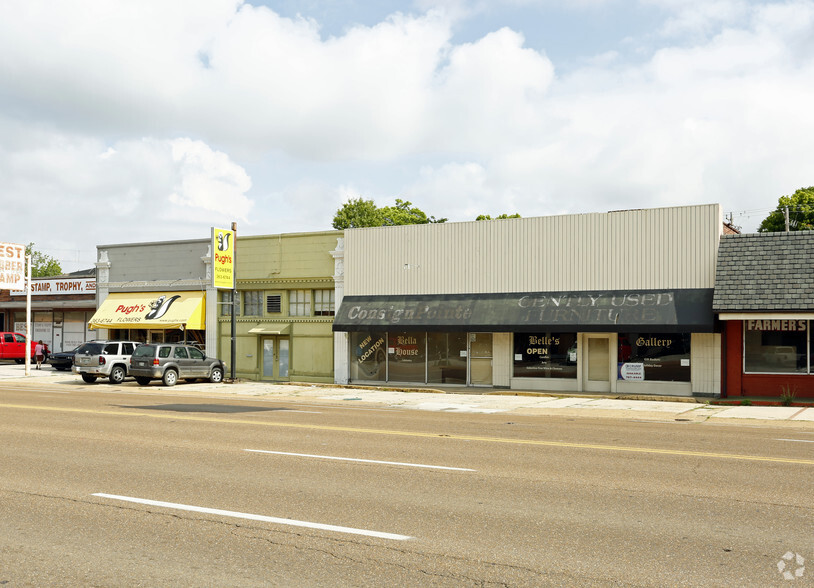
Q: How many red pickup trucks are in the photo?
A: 1